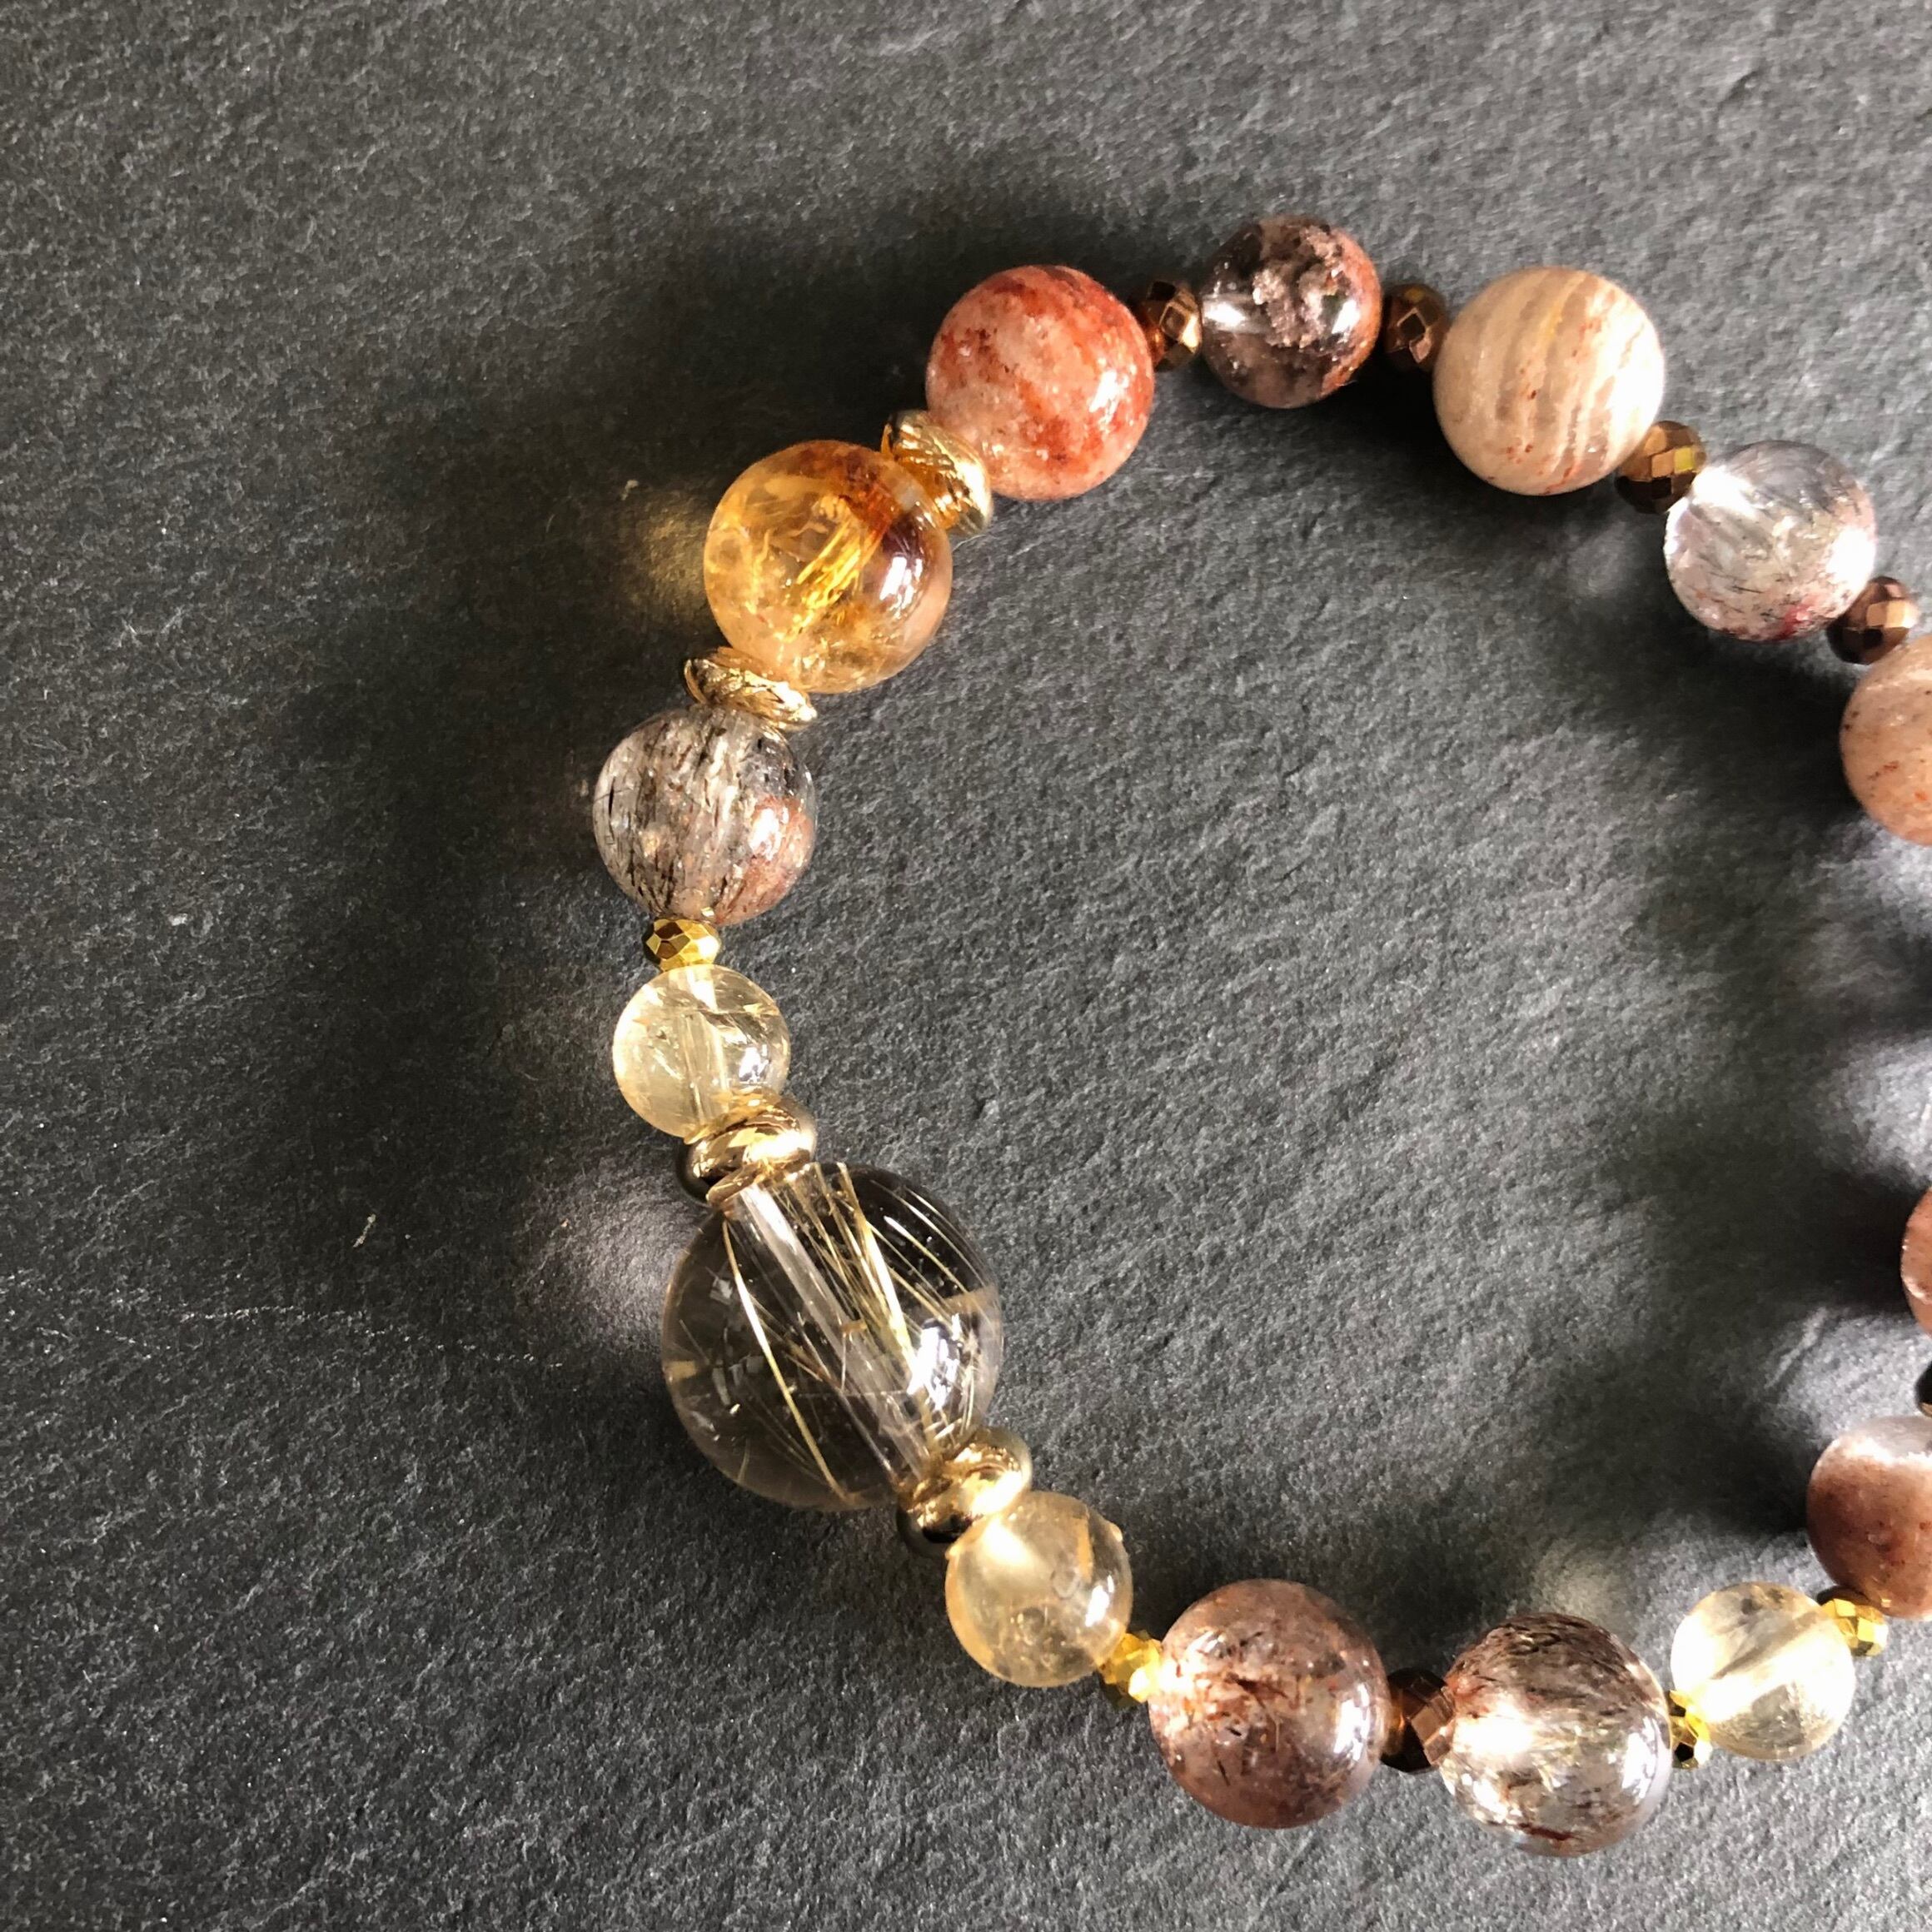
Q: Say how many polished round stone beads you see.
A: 15